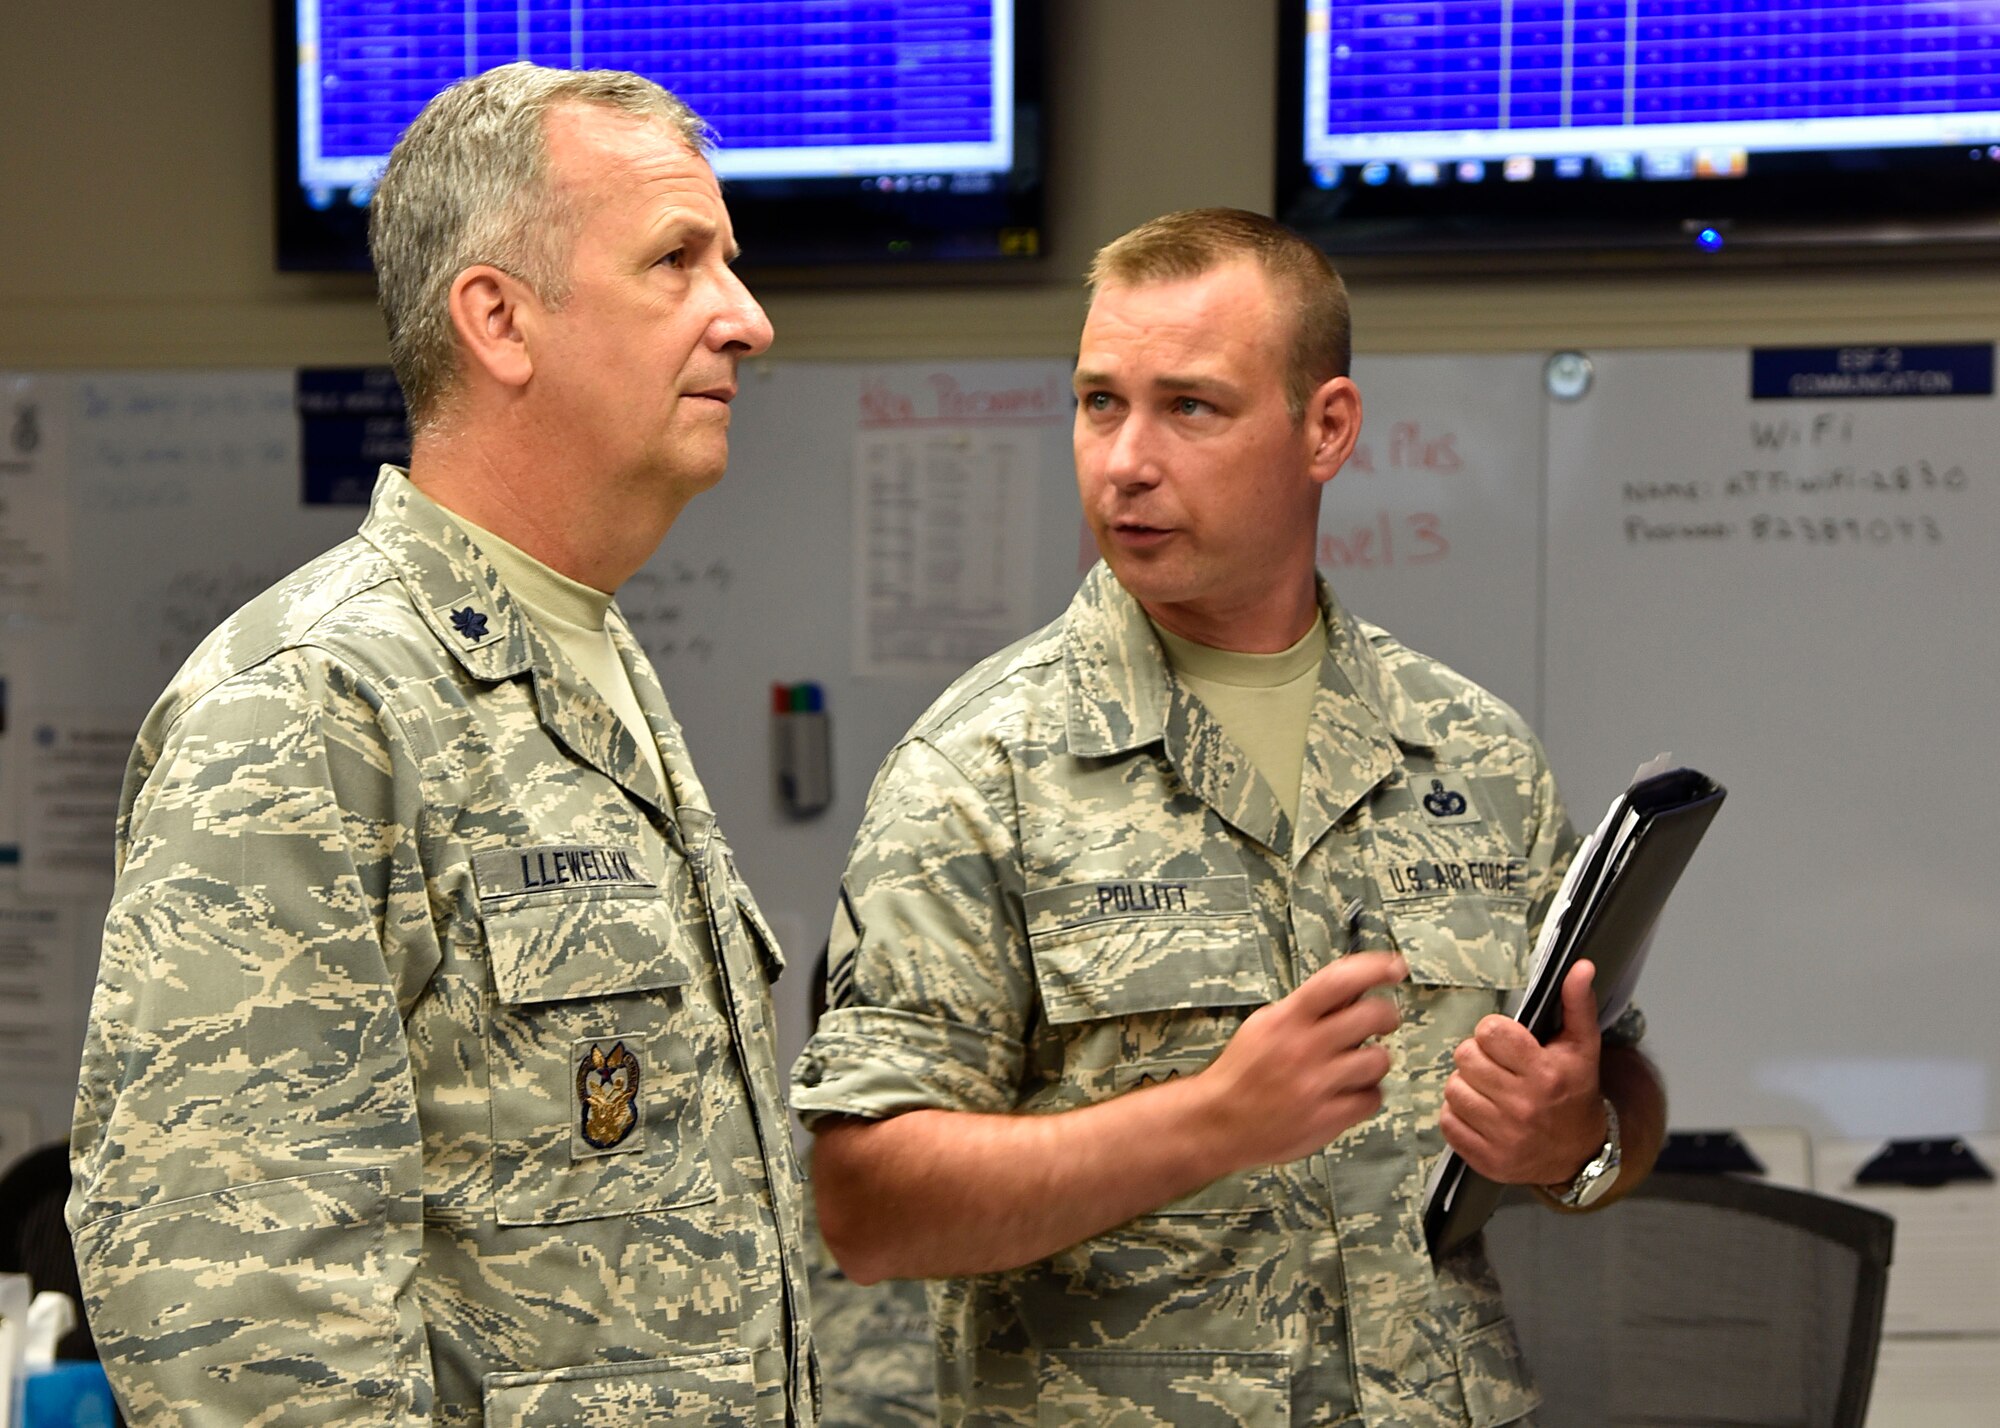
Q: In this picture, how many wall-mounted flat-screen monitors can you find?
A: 2